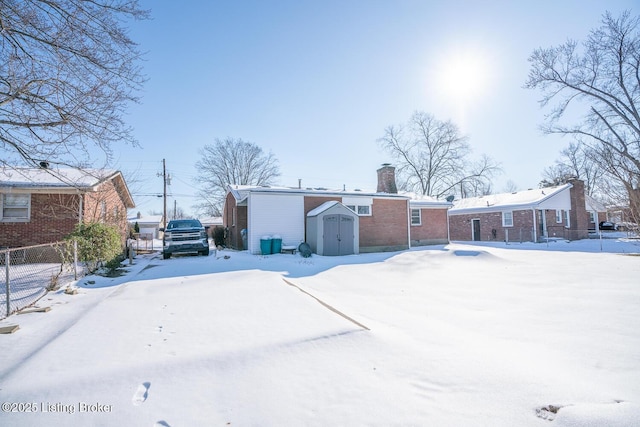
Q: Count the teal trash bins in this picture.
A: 2